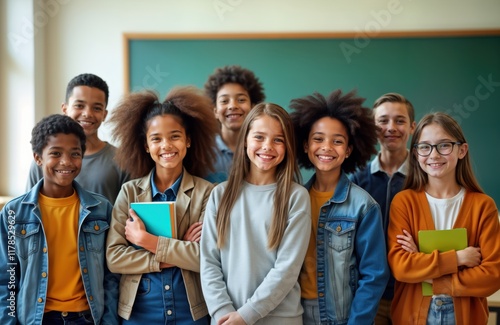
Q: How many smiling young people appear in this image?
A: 8